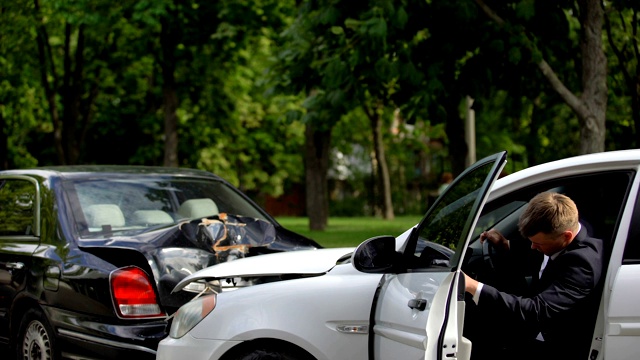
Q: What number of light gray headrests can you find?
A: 3